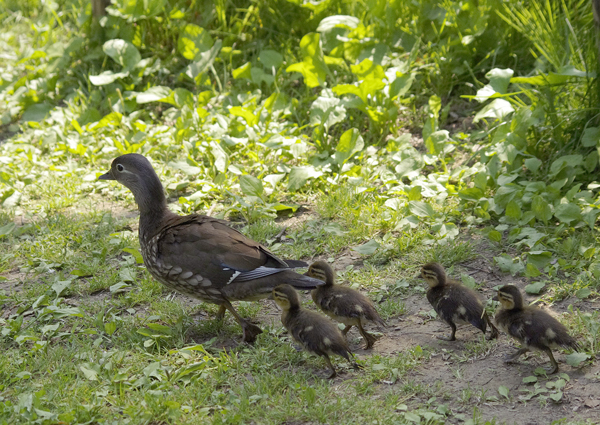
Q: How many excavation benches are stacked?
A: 0